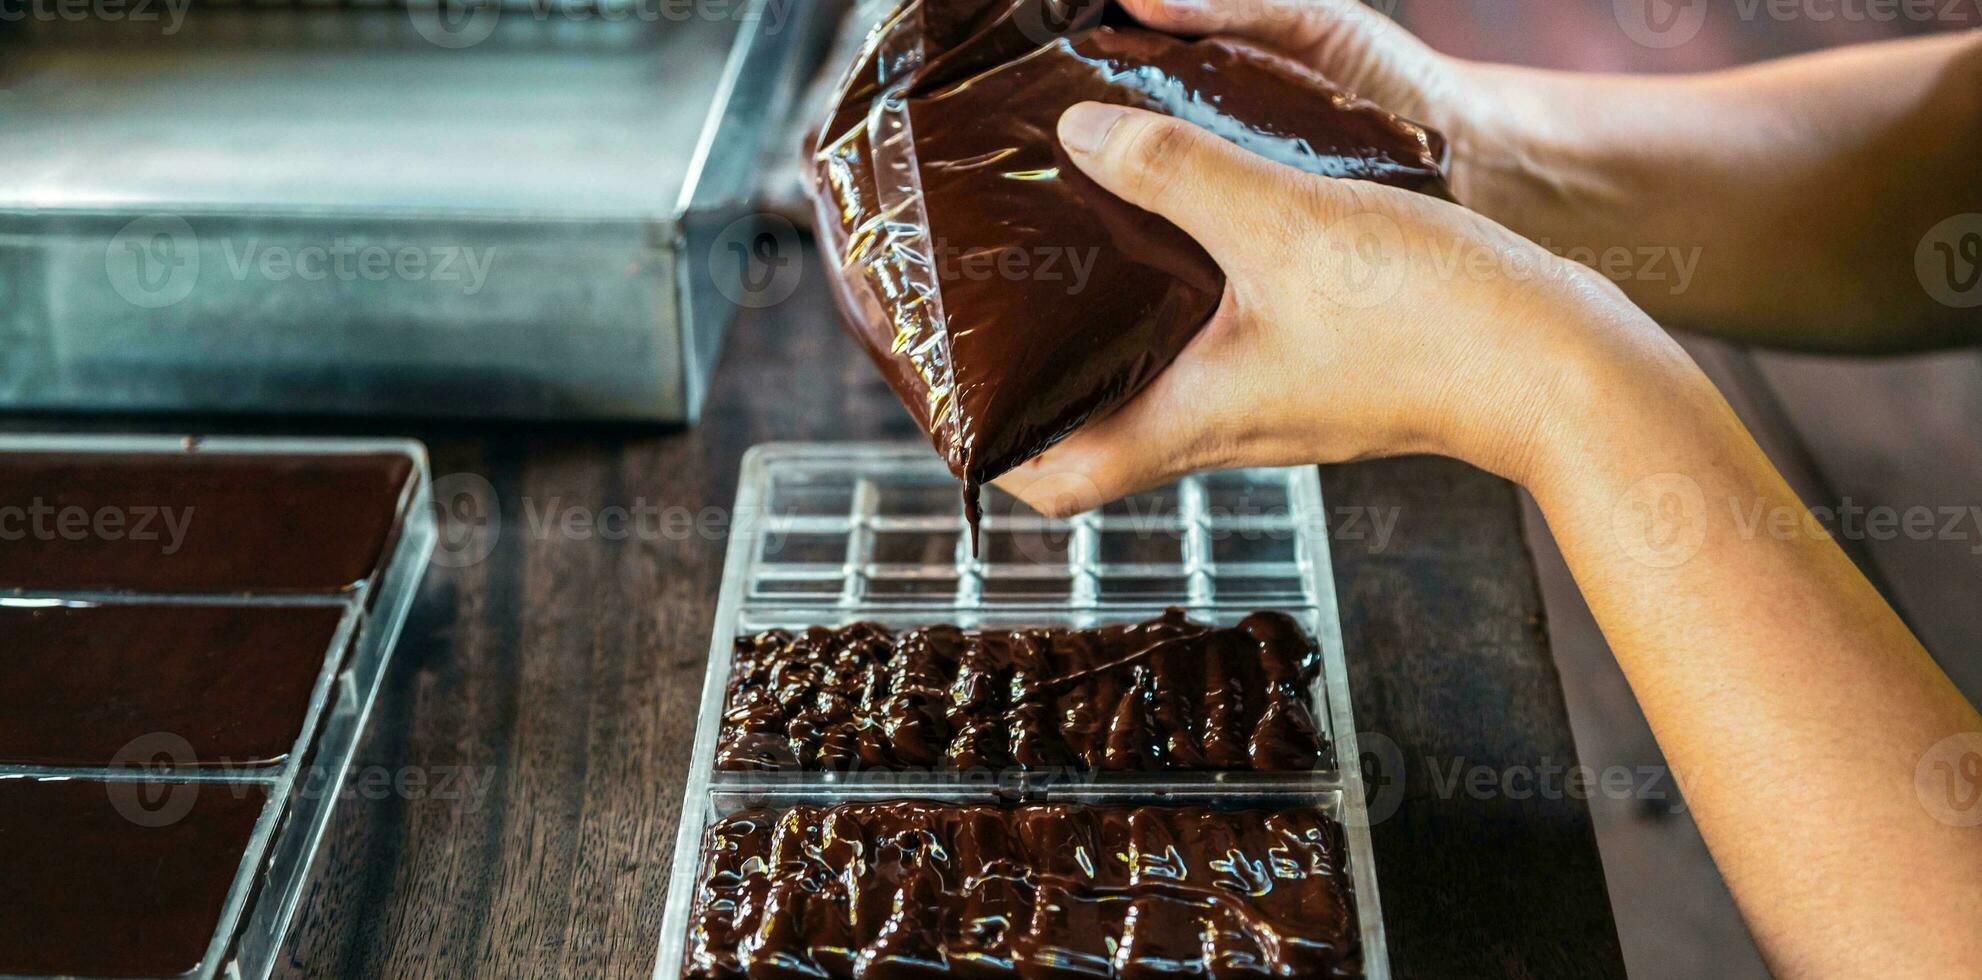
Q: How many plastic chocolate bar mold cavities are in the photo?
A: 6